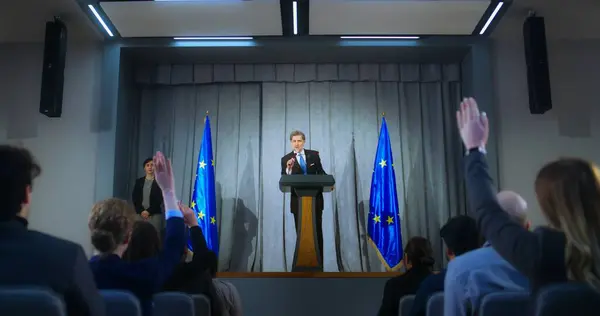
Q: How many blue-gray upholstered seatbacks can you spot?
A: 8